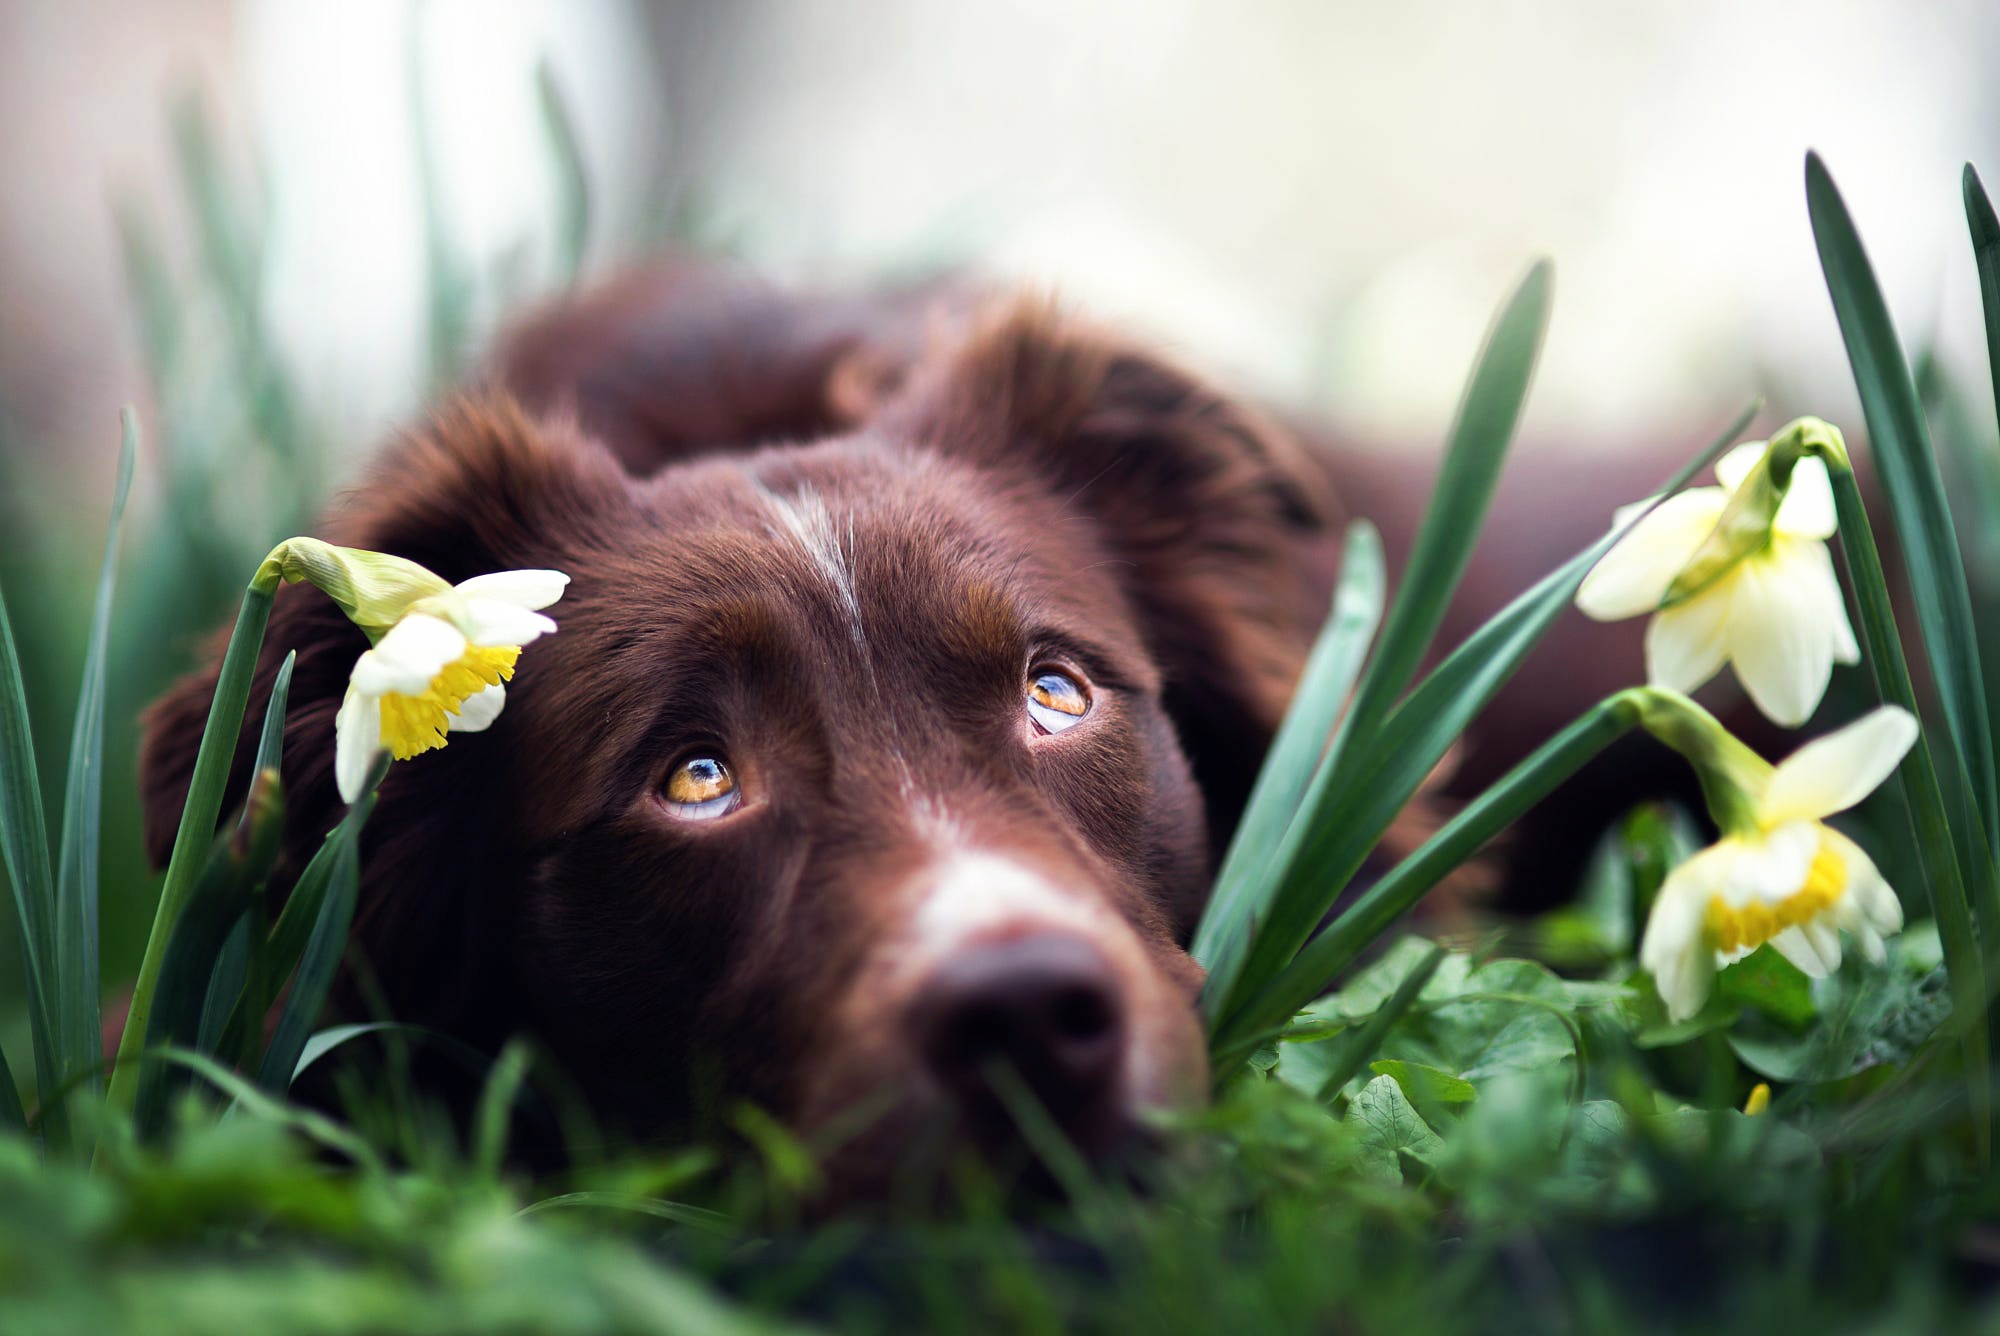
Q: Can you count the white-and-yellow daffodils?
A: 3